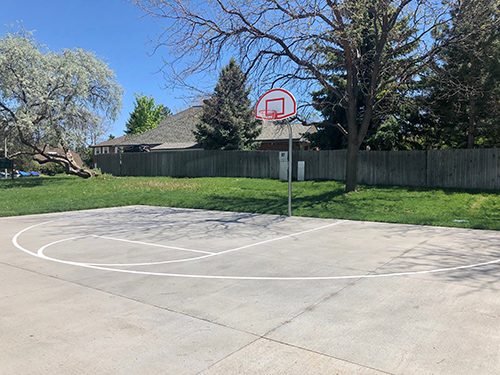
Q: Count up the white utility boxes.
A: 2